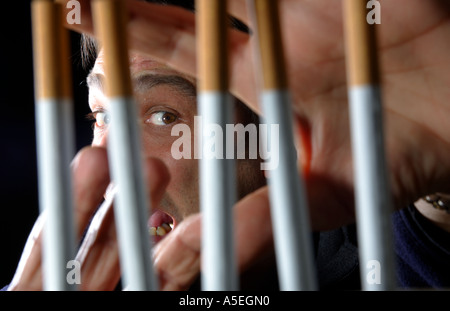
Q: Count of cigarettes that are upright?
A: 5